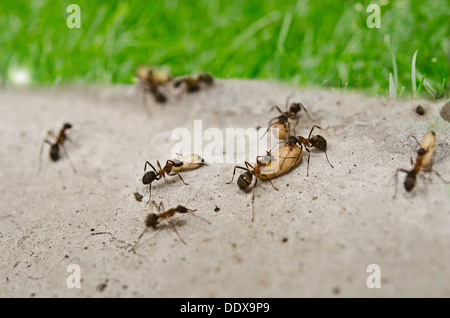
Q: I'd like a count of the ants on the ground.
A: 9